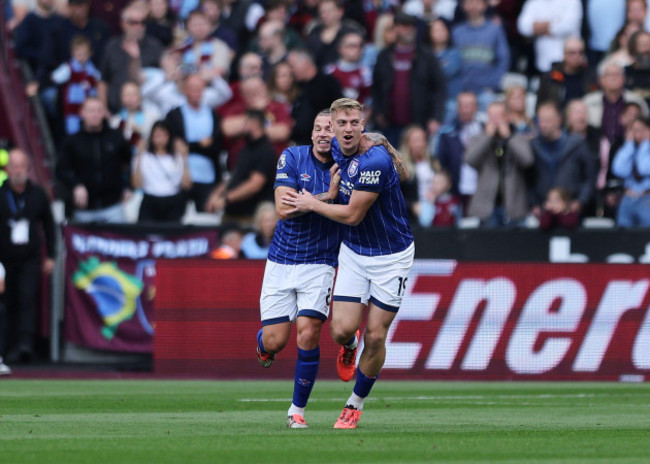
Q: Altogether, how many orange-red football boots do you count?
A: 2